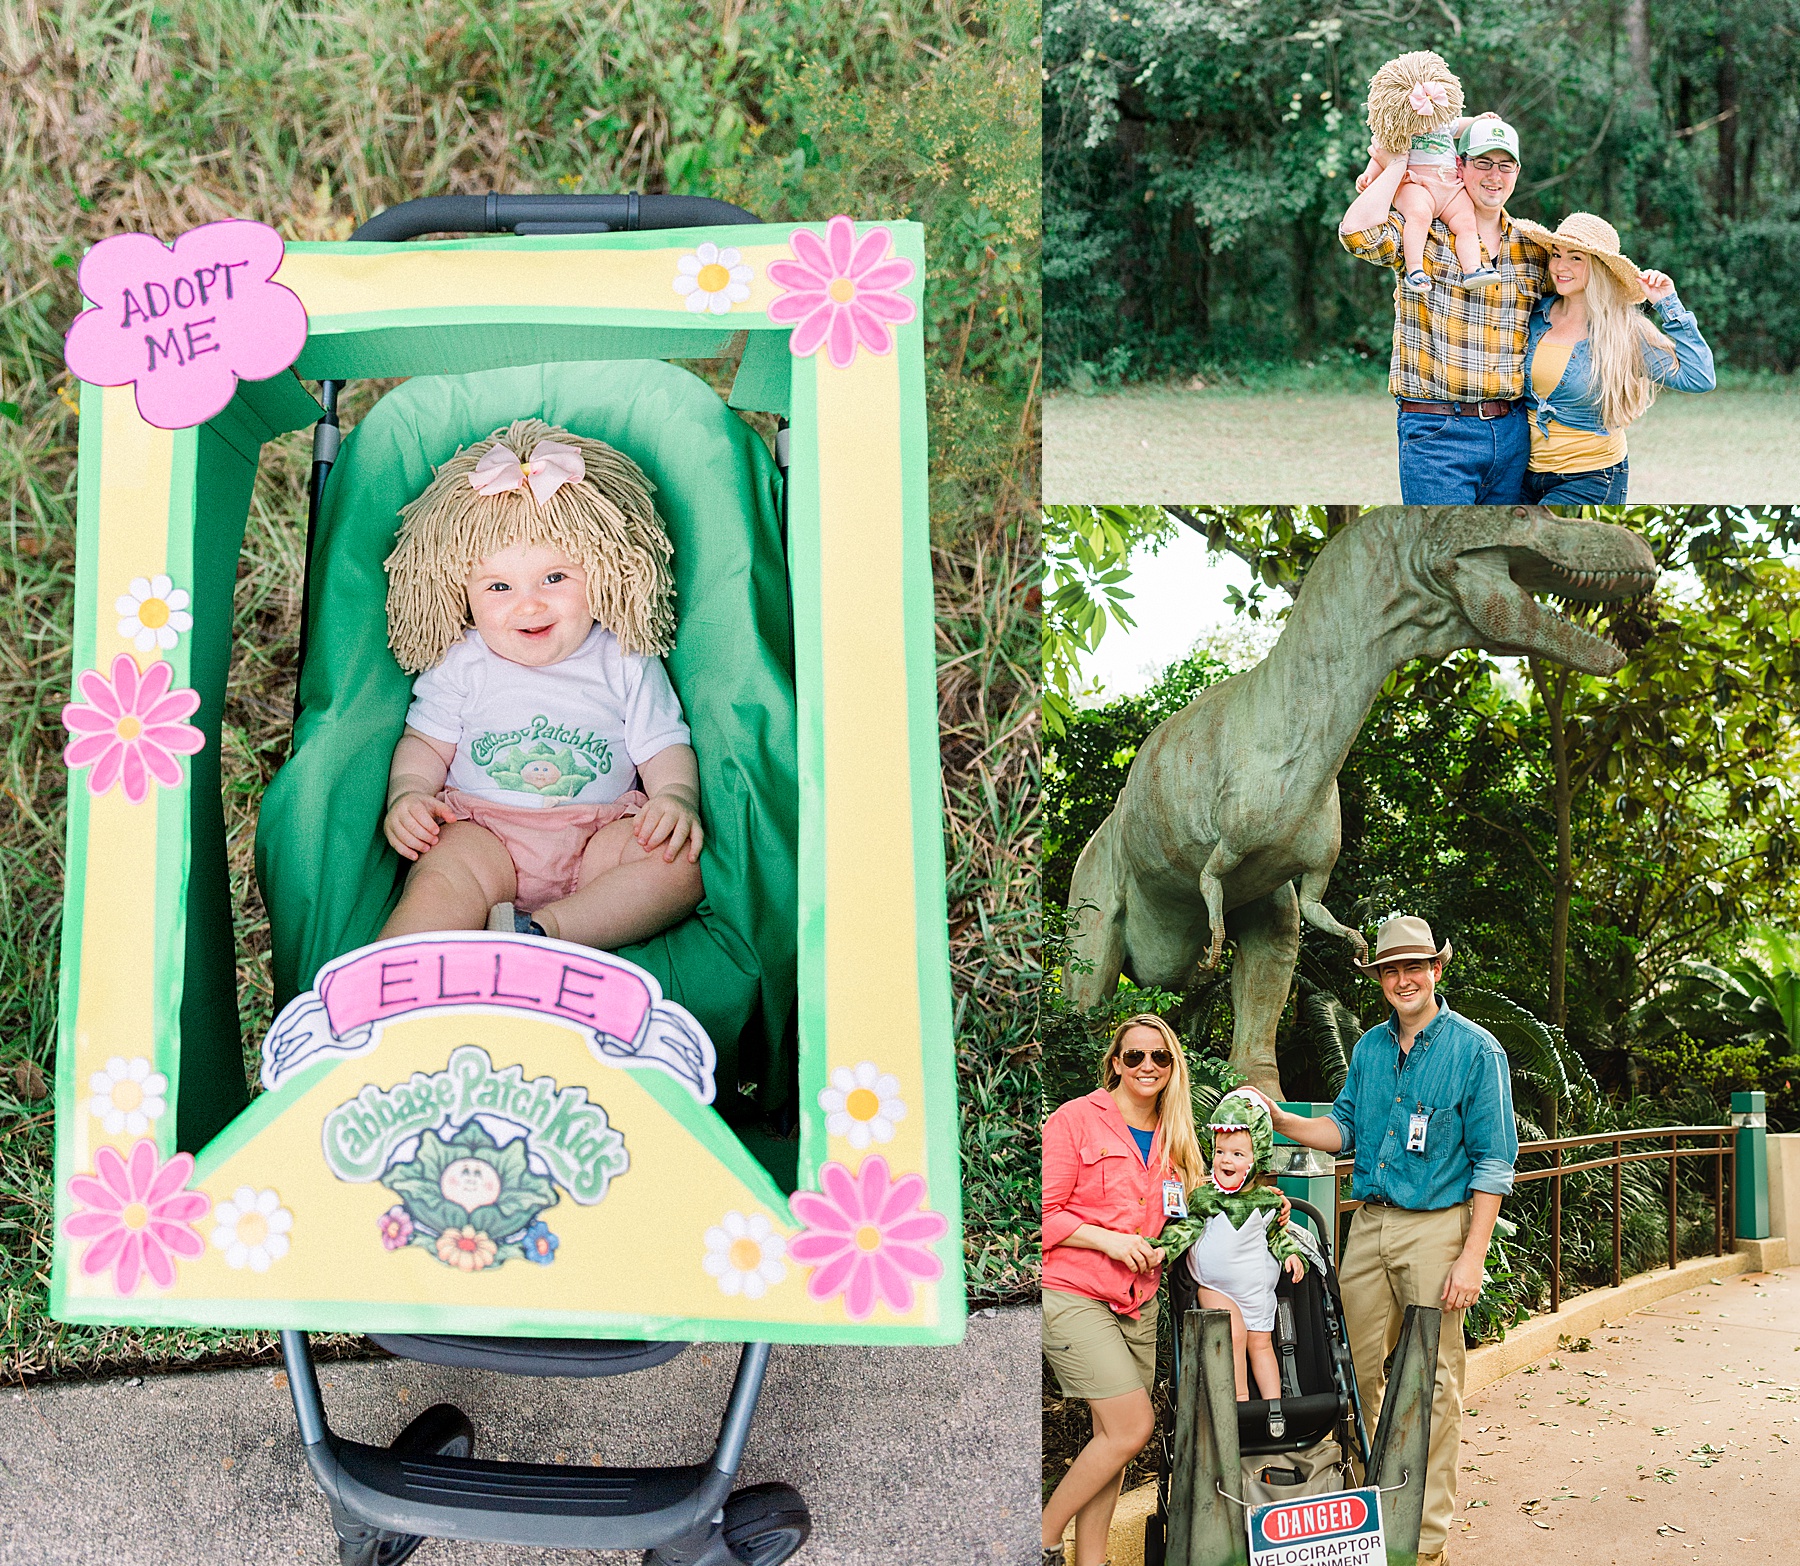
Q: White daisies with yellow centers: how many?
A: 6